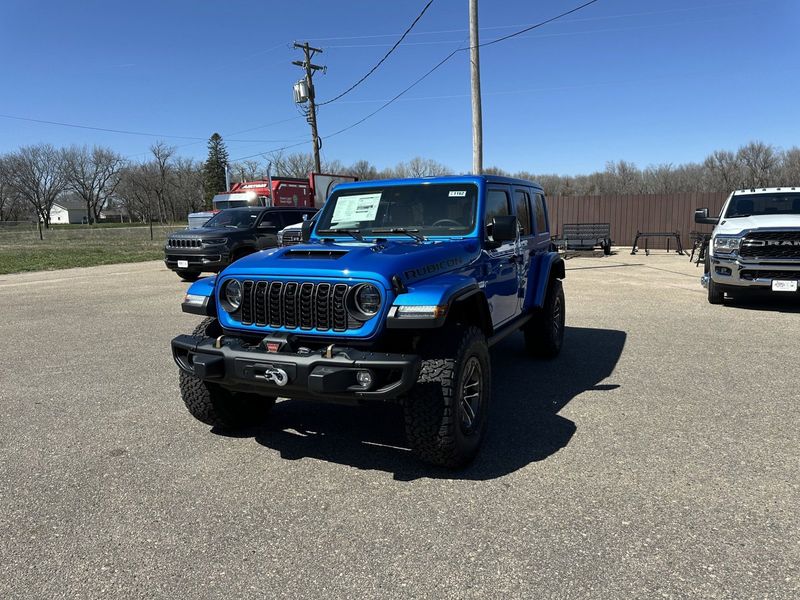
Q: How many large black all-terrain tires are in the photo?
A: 3